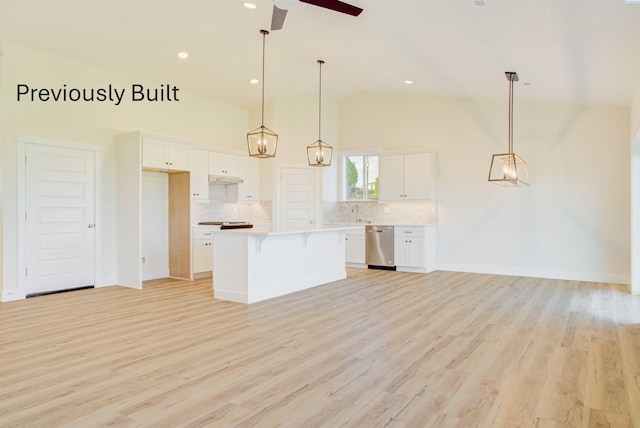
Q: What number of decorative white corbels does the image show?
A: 3